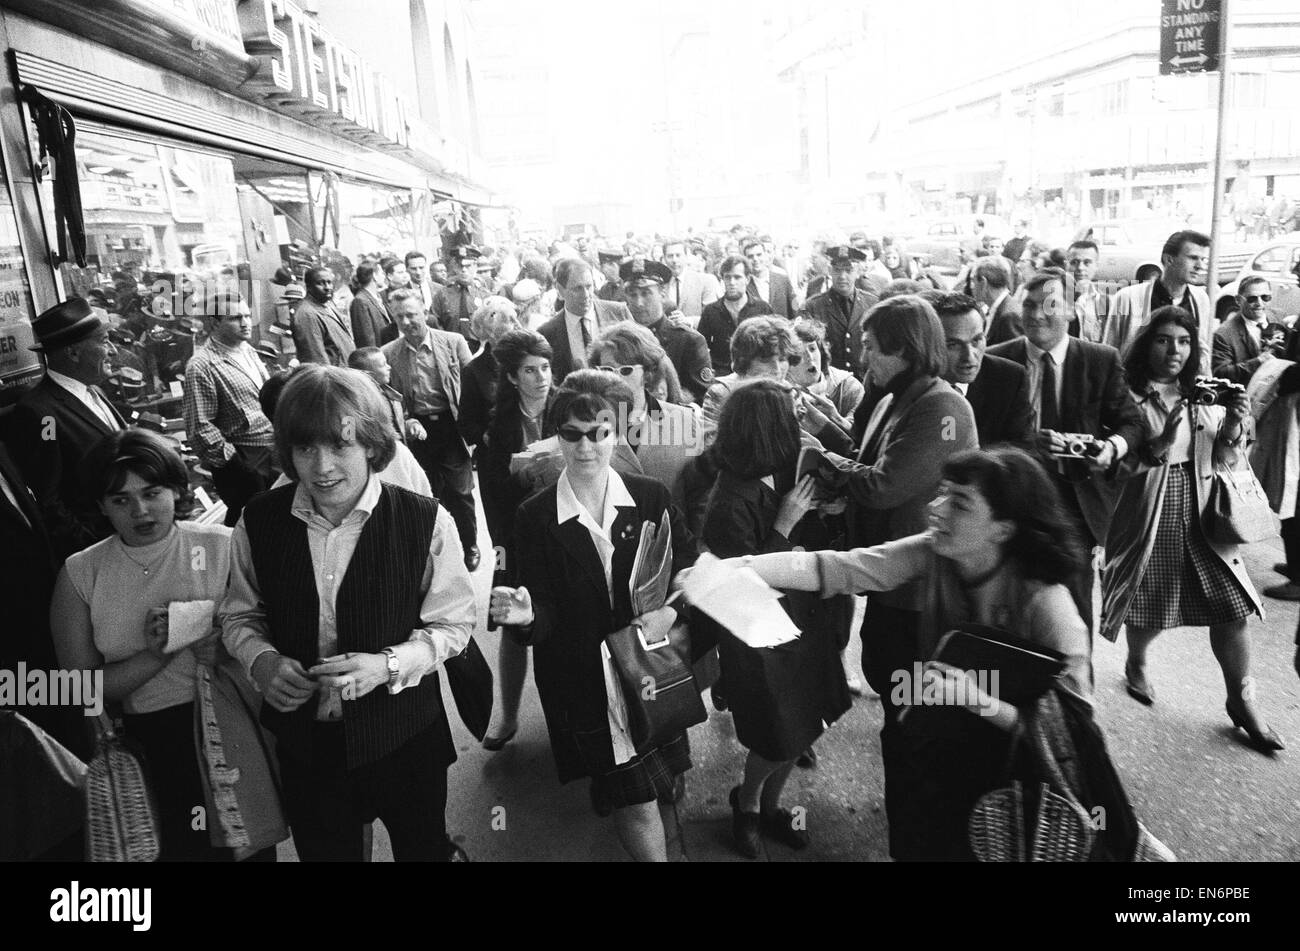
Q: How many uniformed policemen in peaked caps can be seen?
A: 4